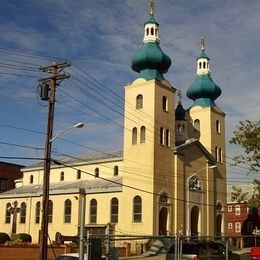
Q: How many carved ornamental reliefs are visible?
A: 1